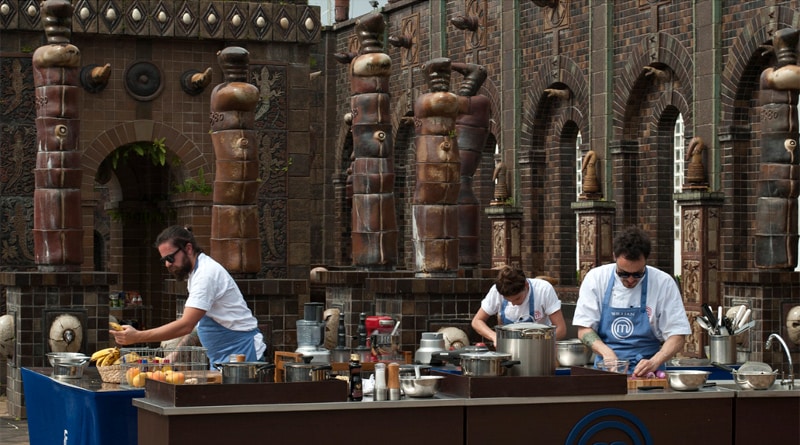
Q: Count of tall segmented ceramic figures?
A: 6